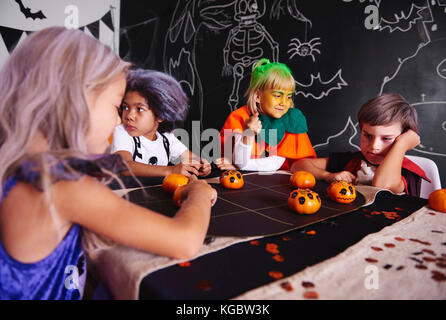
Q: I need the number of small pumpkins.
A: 7